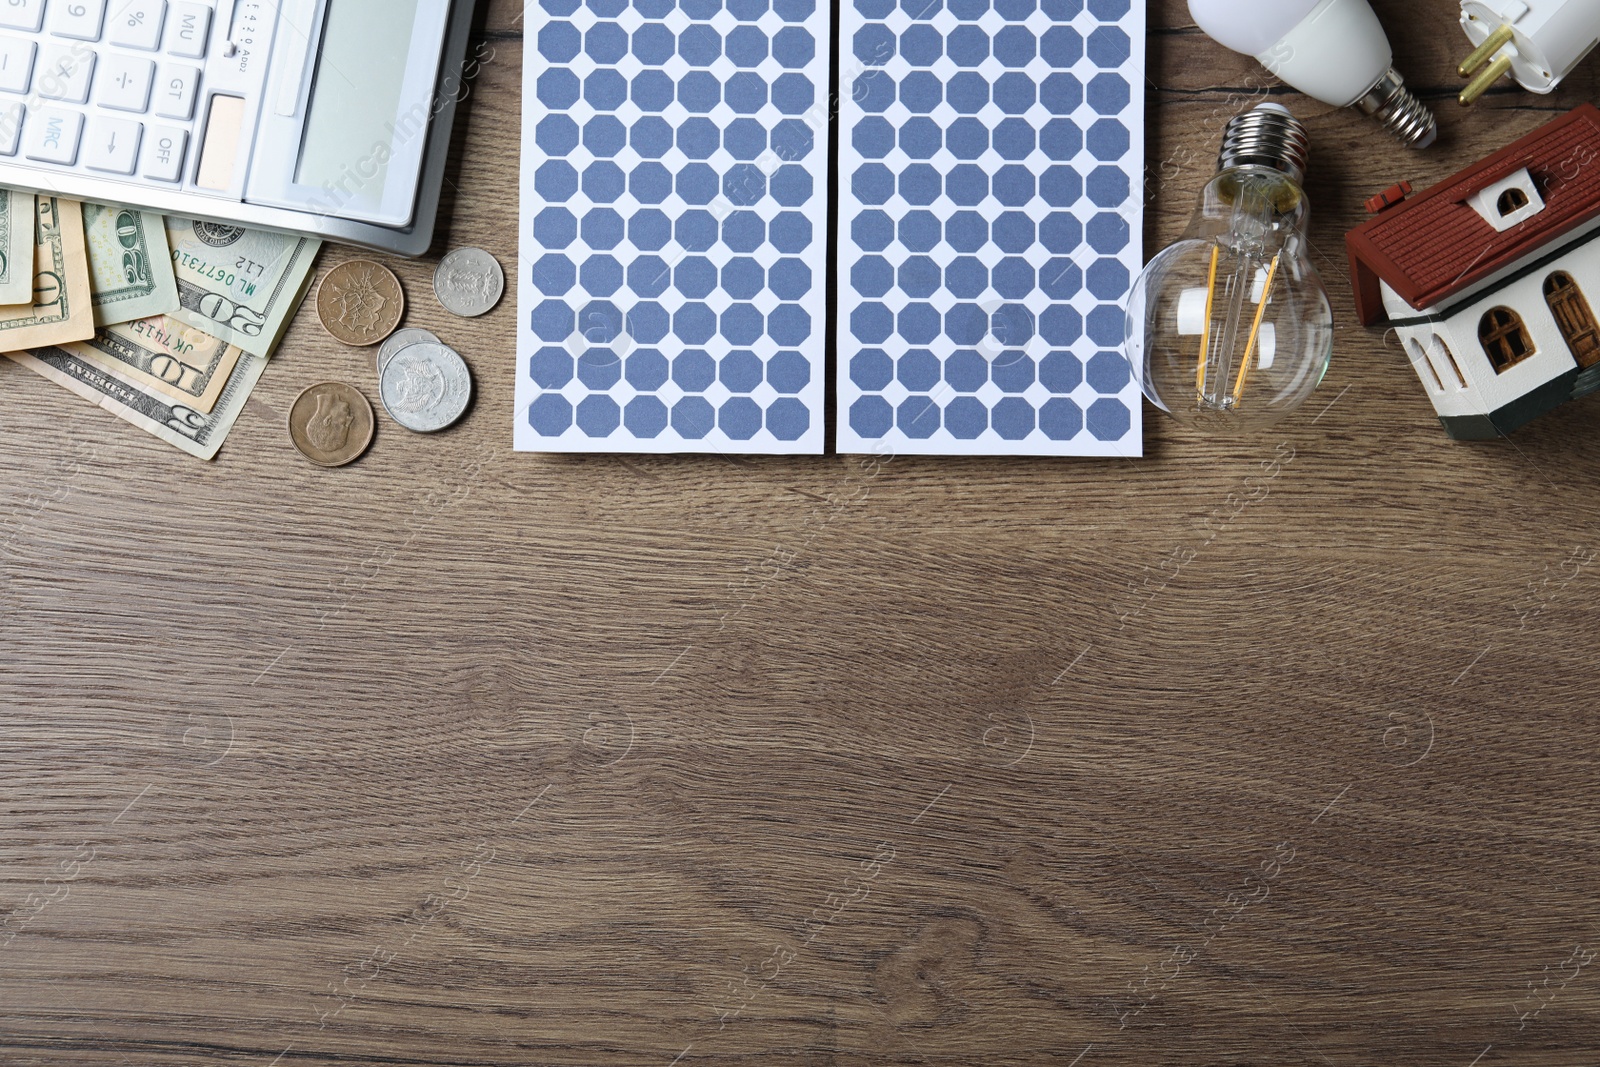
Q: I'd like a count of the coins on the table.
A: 5